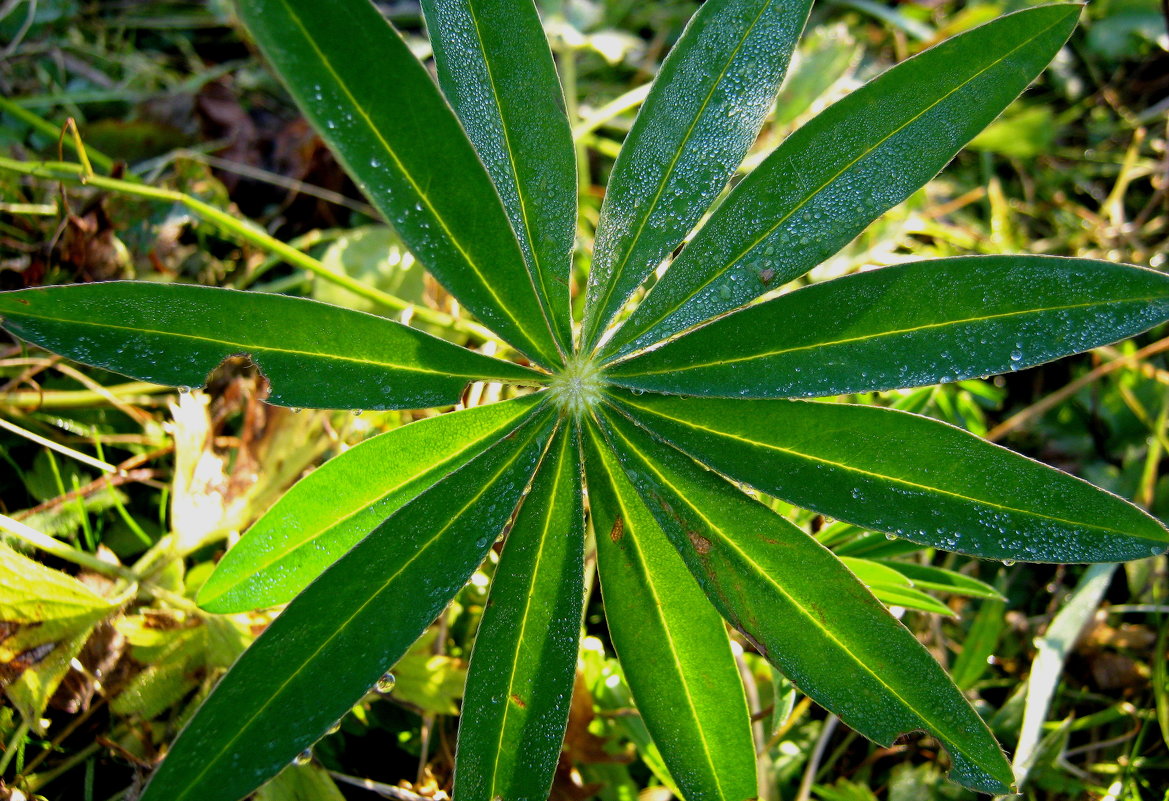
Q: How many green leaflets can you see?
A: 12